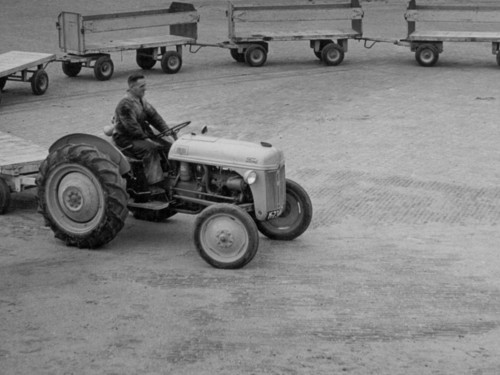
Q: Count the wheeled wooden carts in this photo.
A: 5